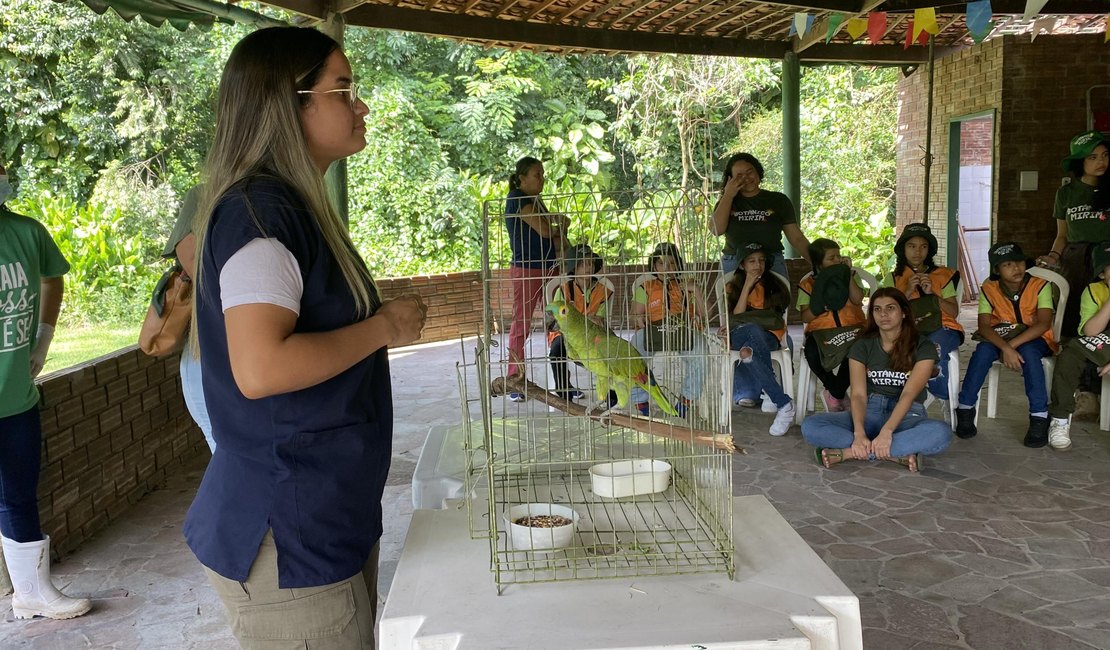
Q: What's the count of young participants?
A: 7